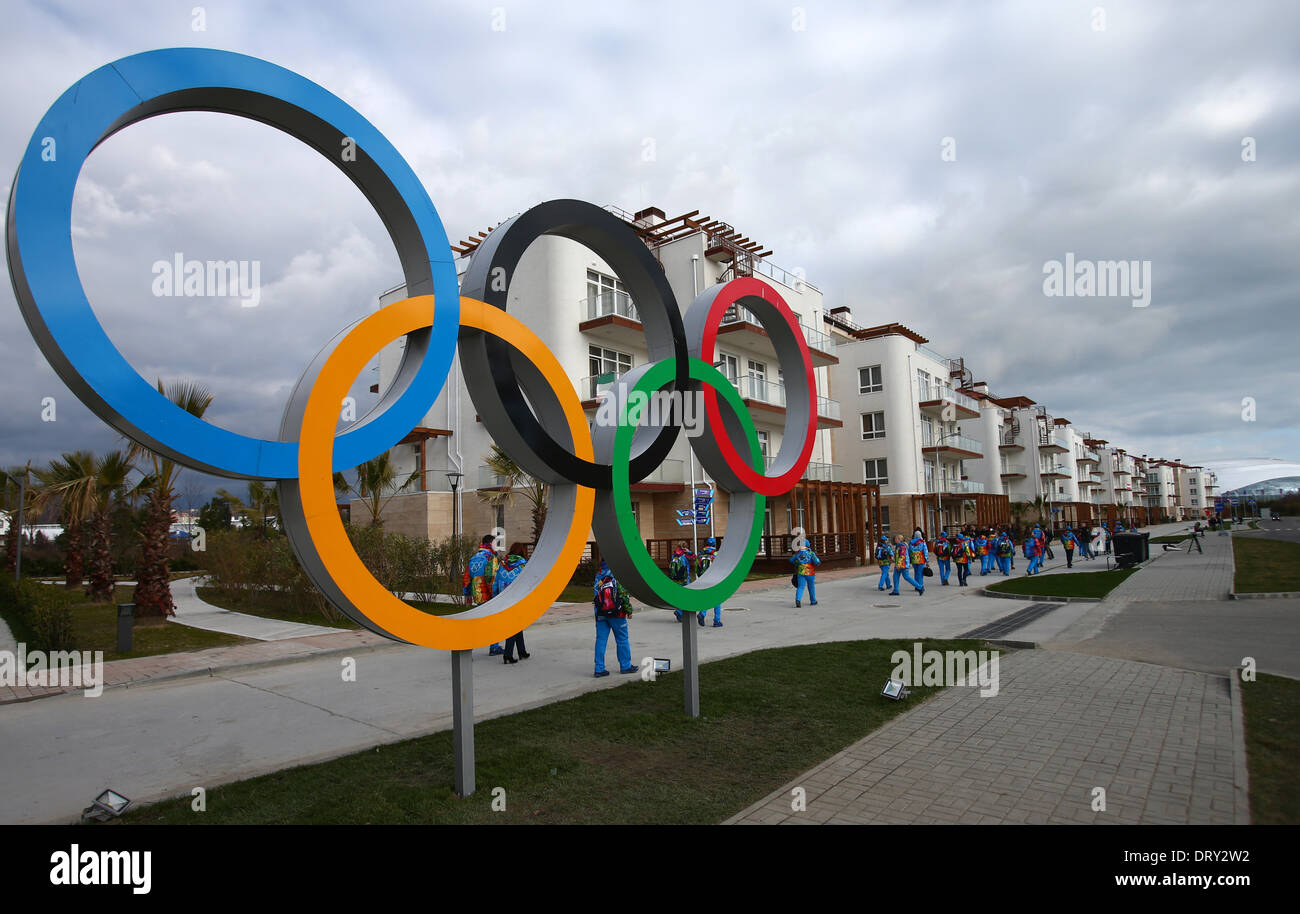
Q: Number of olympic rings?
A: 5